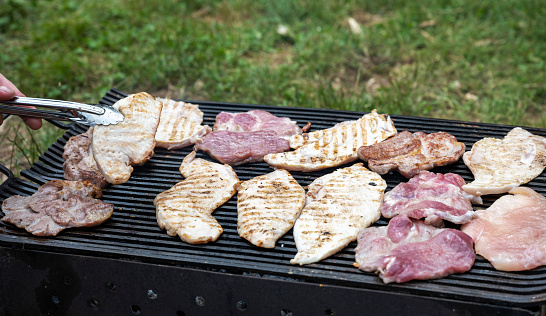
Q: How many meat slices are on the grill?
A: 14